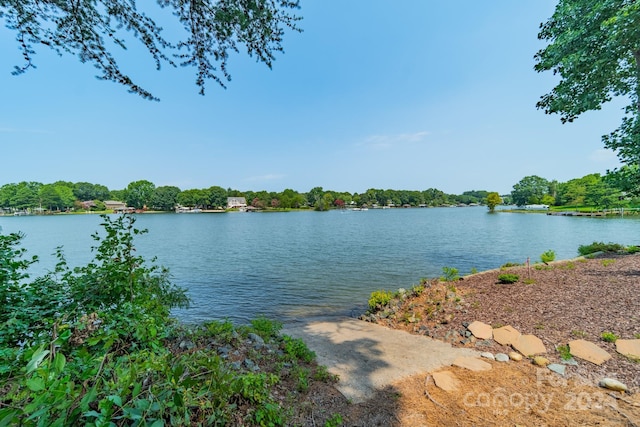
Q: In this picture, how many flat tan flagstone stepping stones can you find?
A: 7